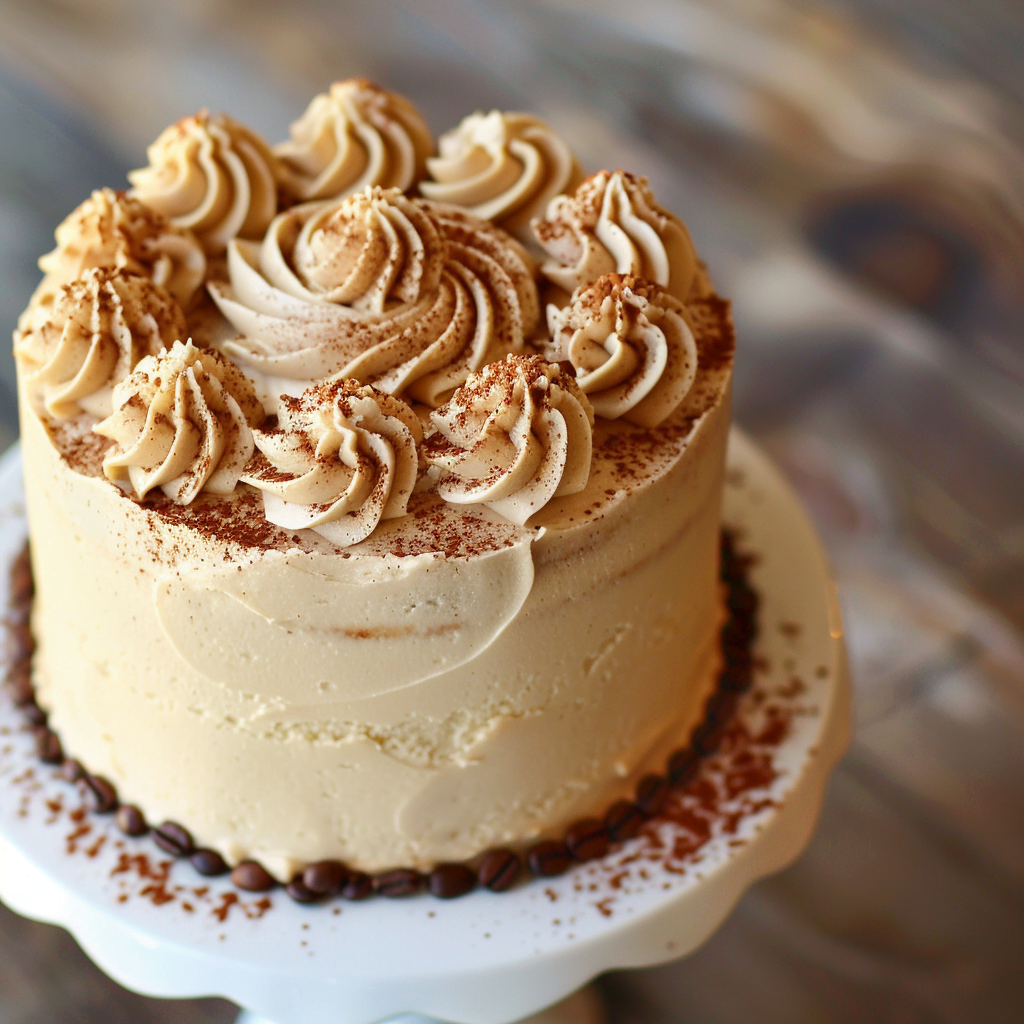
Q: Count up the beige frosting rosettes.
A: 11